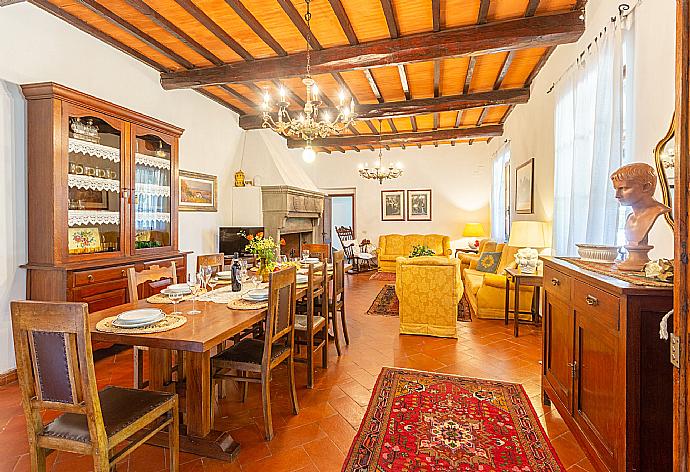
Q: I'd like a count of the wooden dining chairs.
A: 7